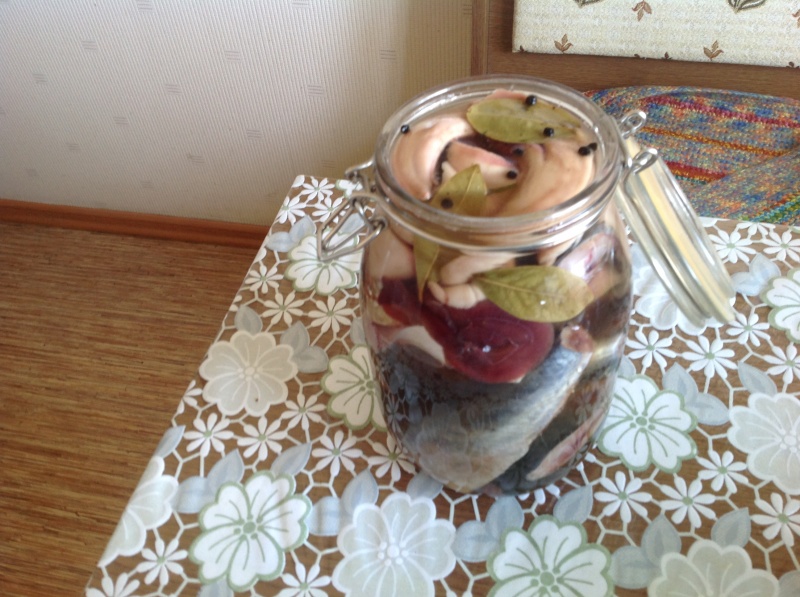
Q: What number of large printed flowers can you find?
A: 12